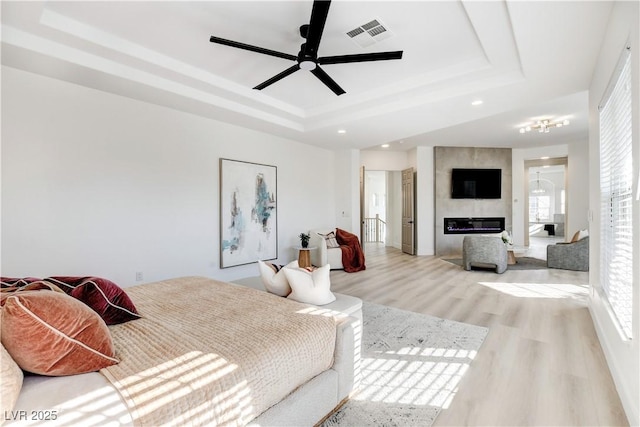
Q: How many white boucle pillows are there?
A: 2